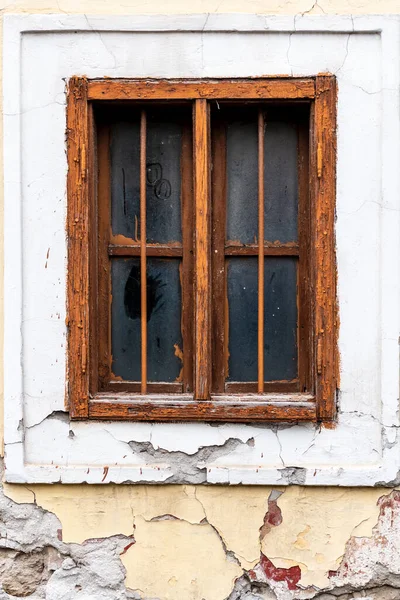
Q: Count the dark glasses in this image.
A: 4